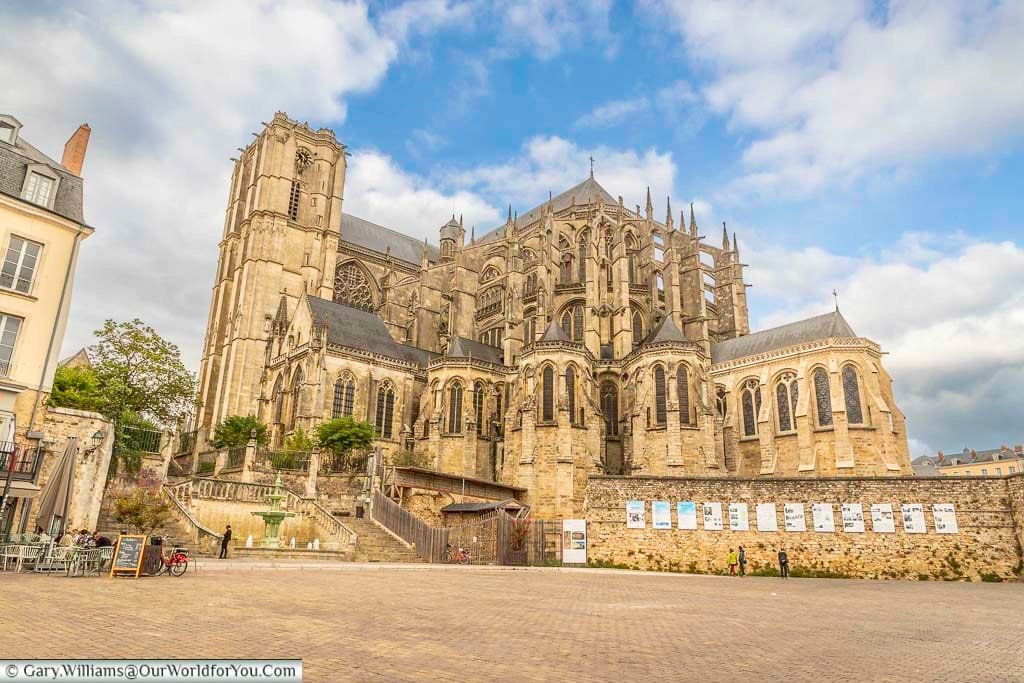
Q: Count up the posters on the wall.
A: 12